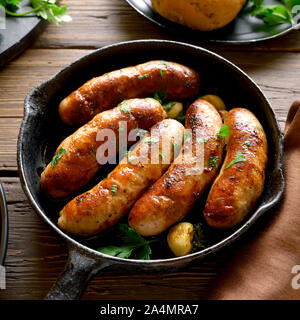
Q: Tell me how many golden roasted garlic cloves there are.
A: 3